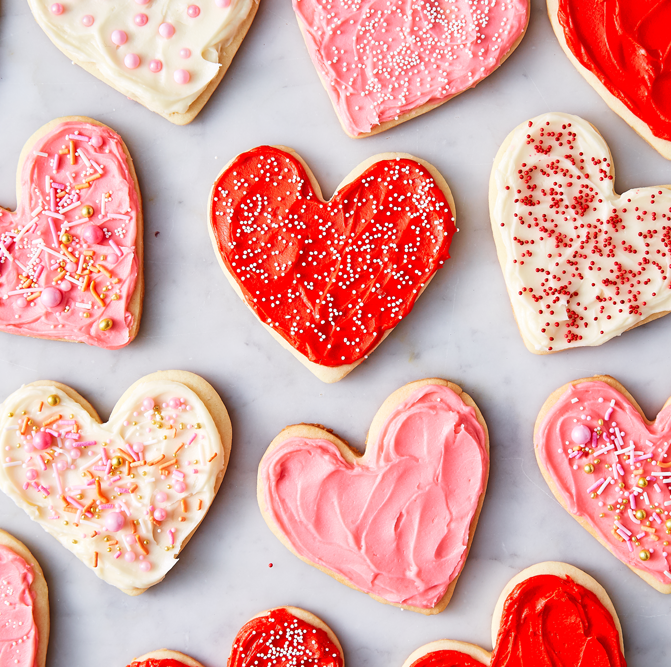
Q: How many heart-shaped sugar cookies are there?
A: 12